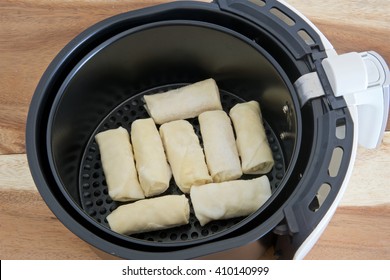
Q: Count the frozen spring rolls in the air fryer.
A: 8